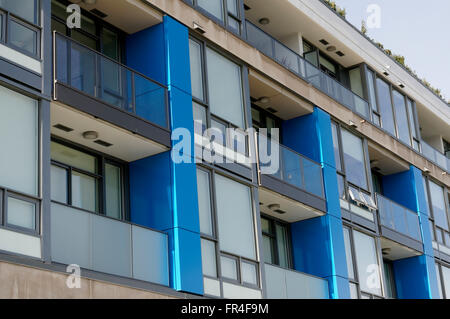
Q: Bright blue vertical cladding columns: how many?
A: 3